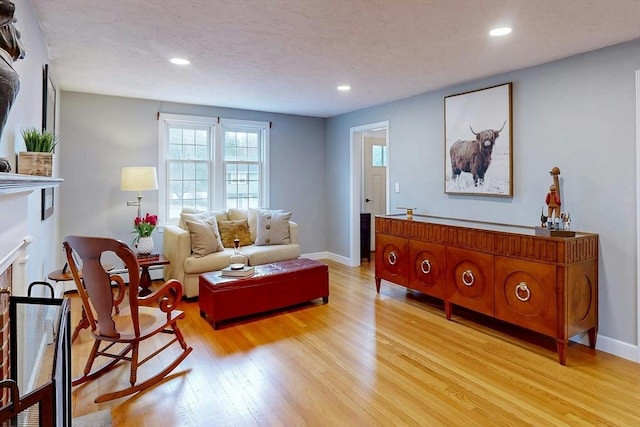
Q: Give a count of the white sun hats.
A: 0